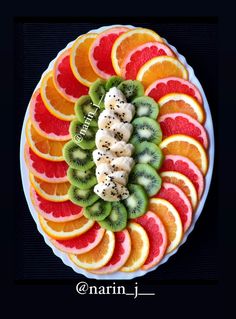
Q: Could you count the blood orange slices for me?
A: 13